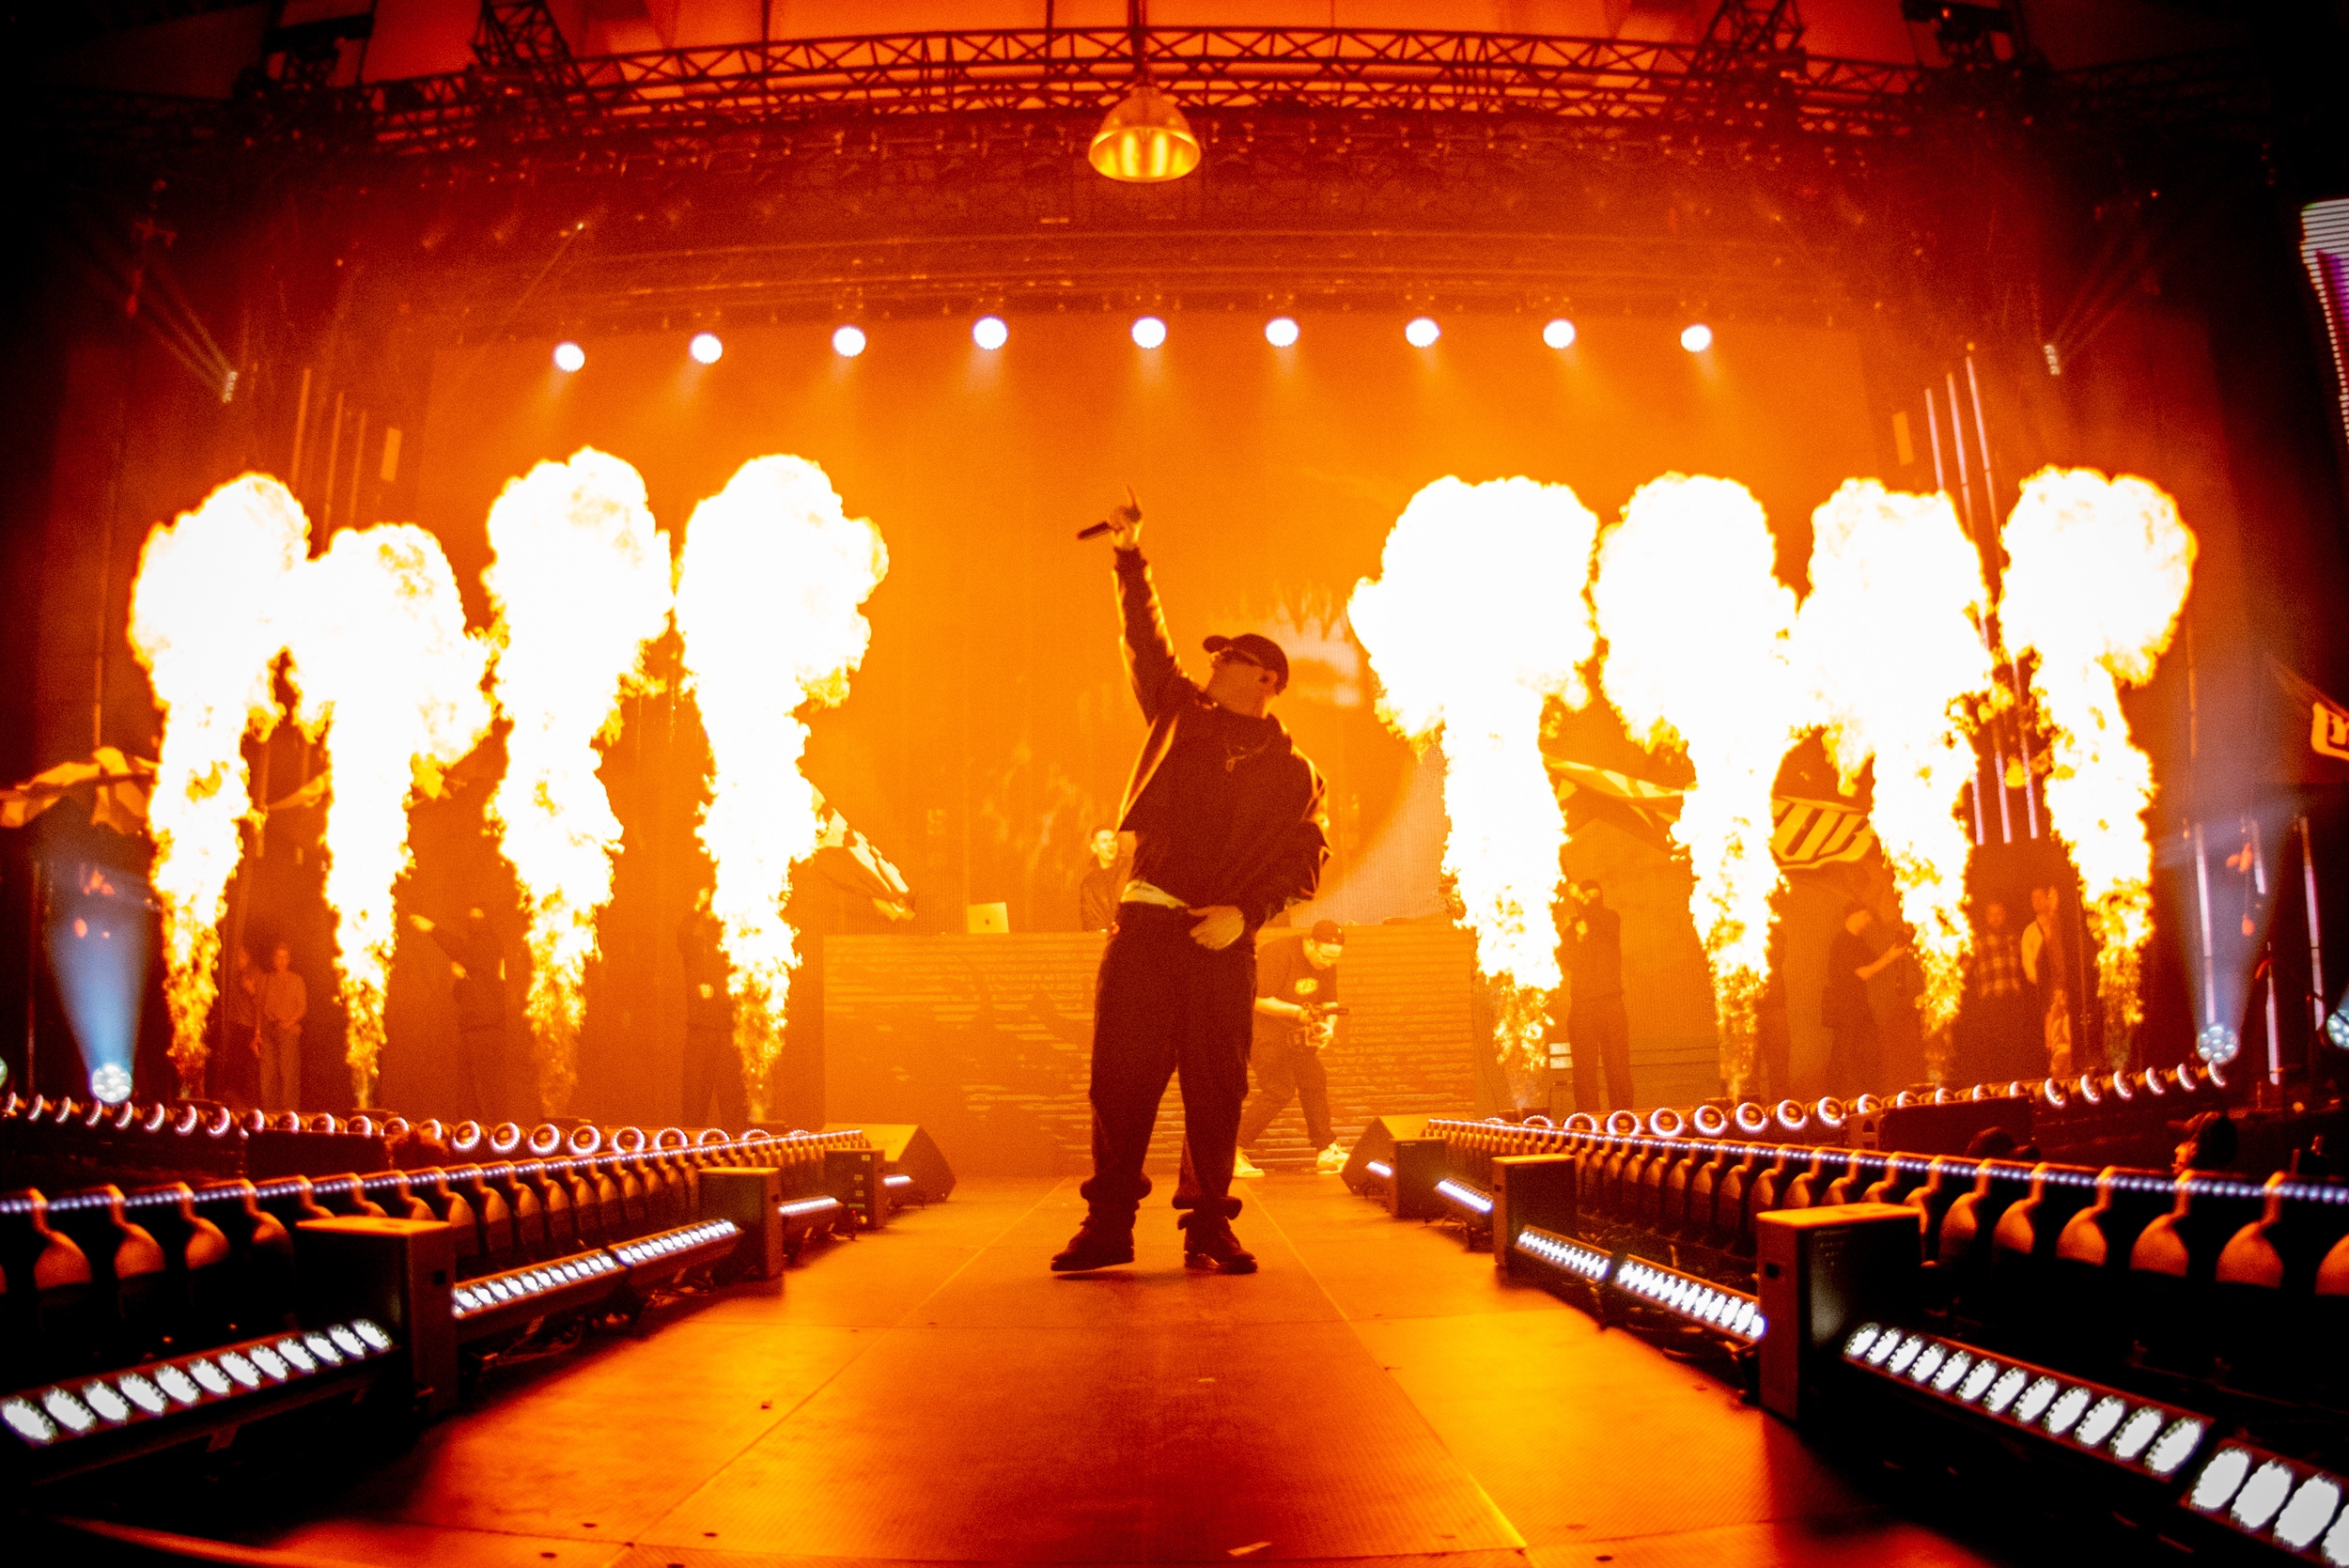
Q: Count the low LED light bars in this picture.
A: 11